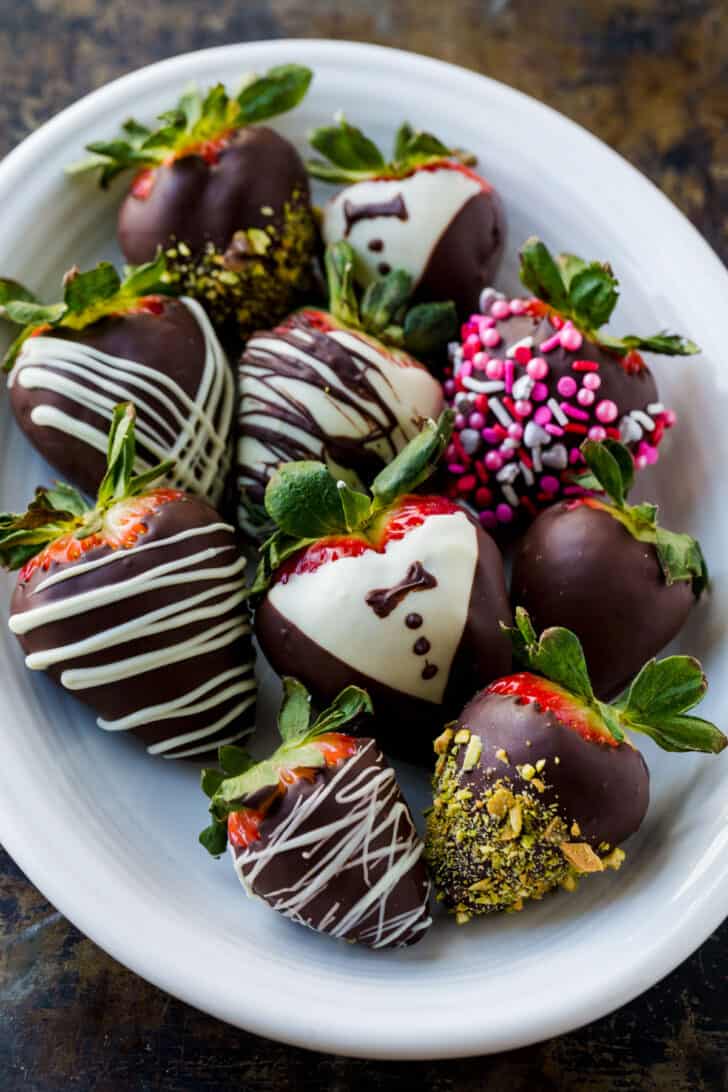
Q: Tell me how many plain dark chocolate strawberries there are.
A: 1